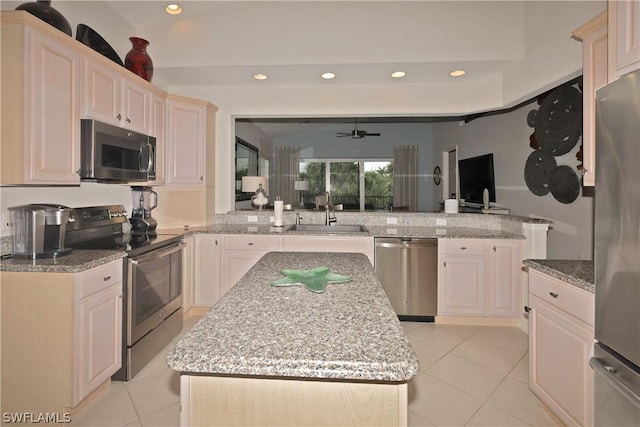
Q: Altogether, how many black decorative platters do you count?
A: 1